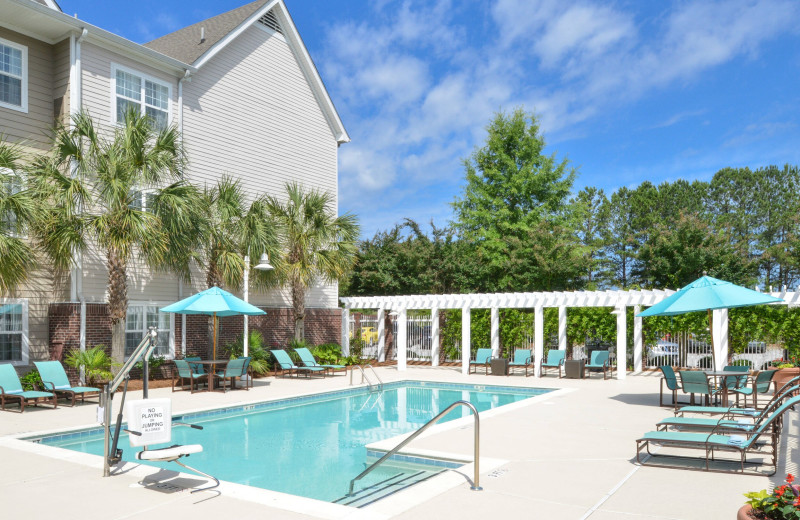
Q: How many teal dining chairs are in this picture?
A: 8